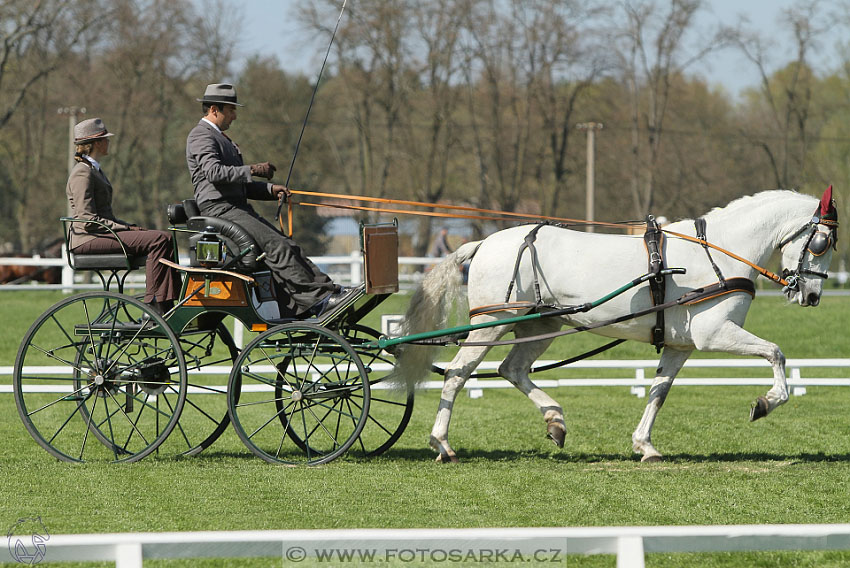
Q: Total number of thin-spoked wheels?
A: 4